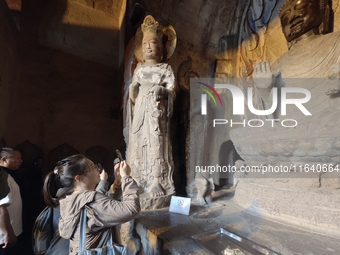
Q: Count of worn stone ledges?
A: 1